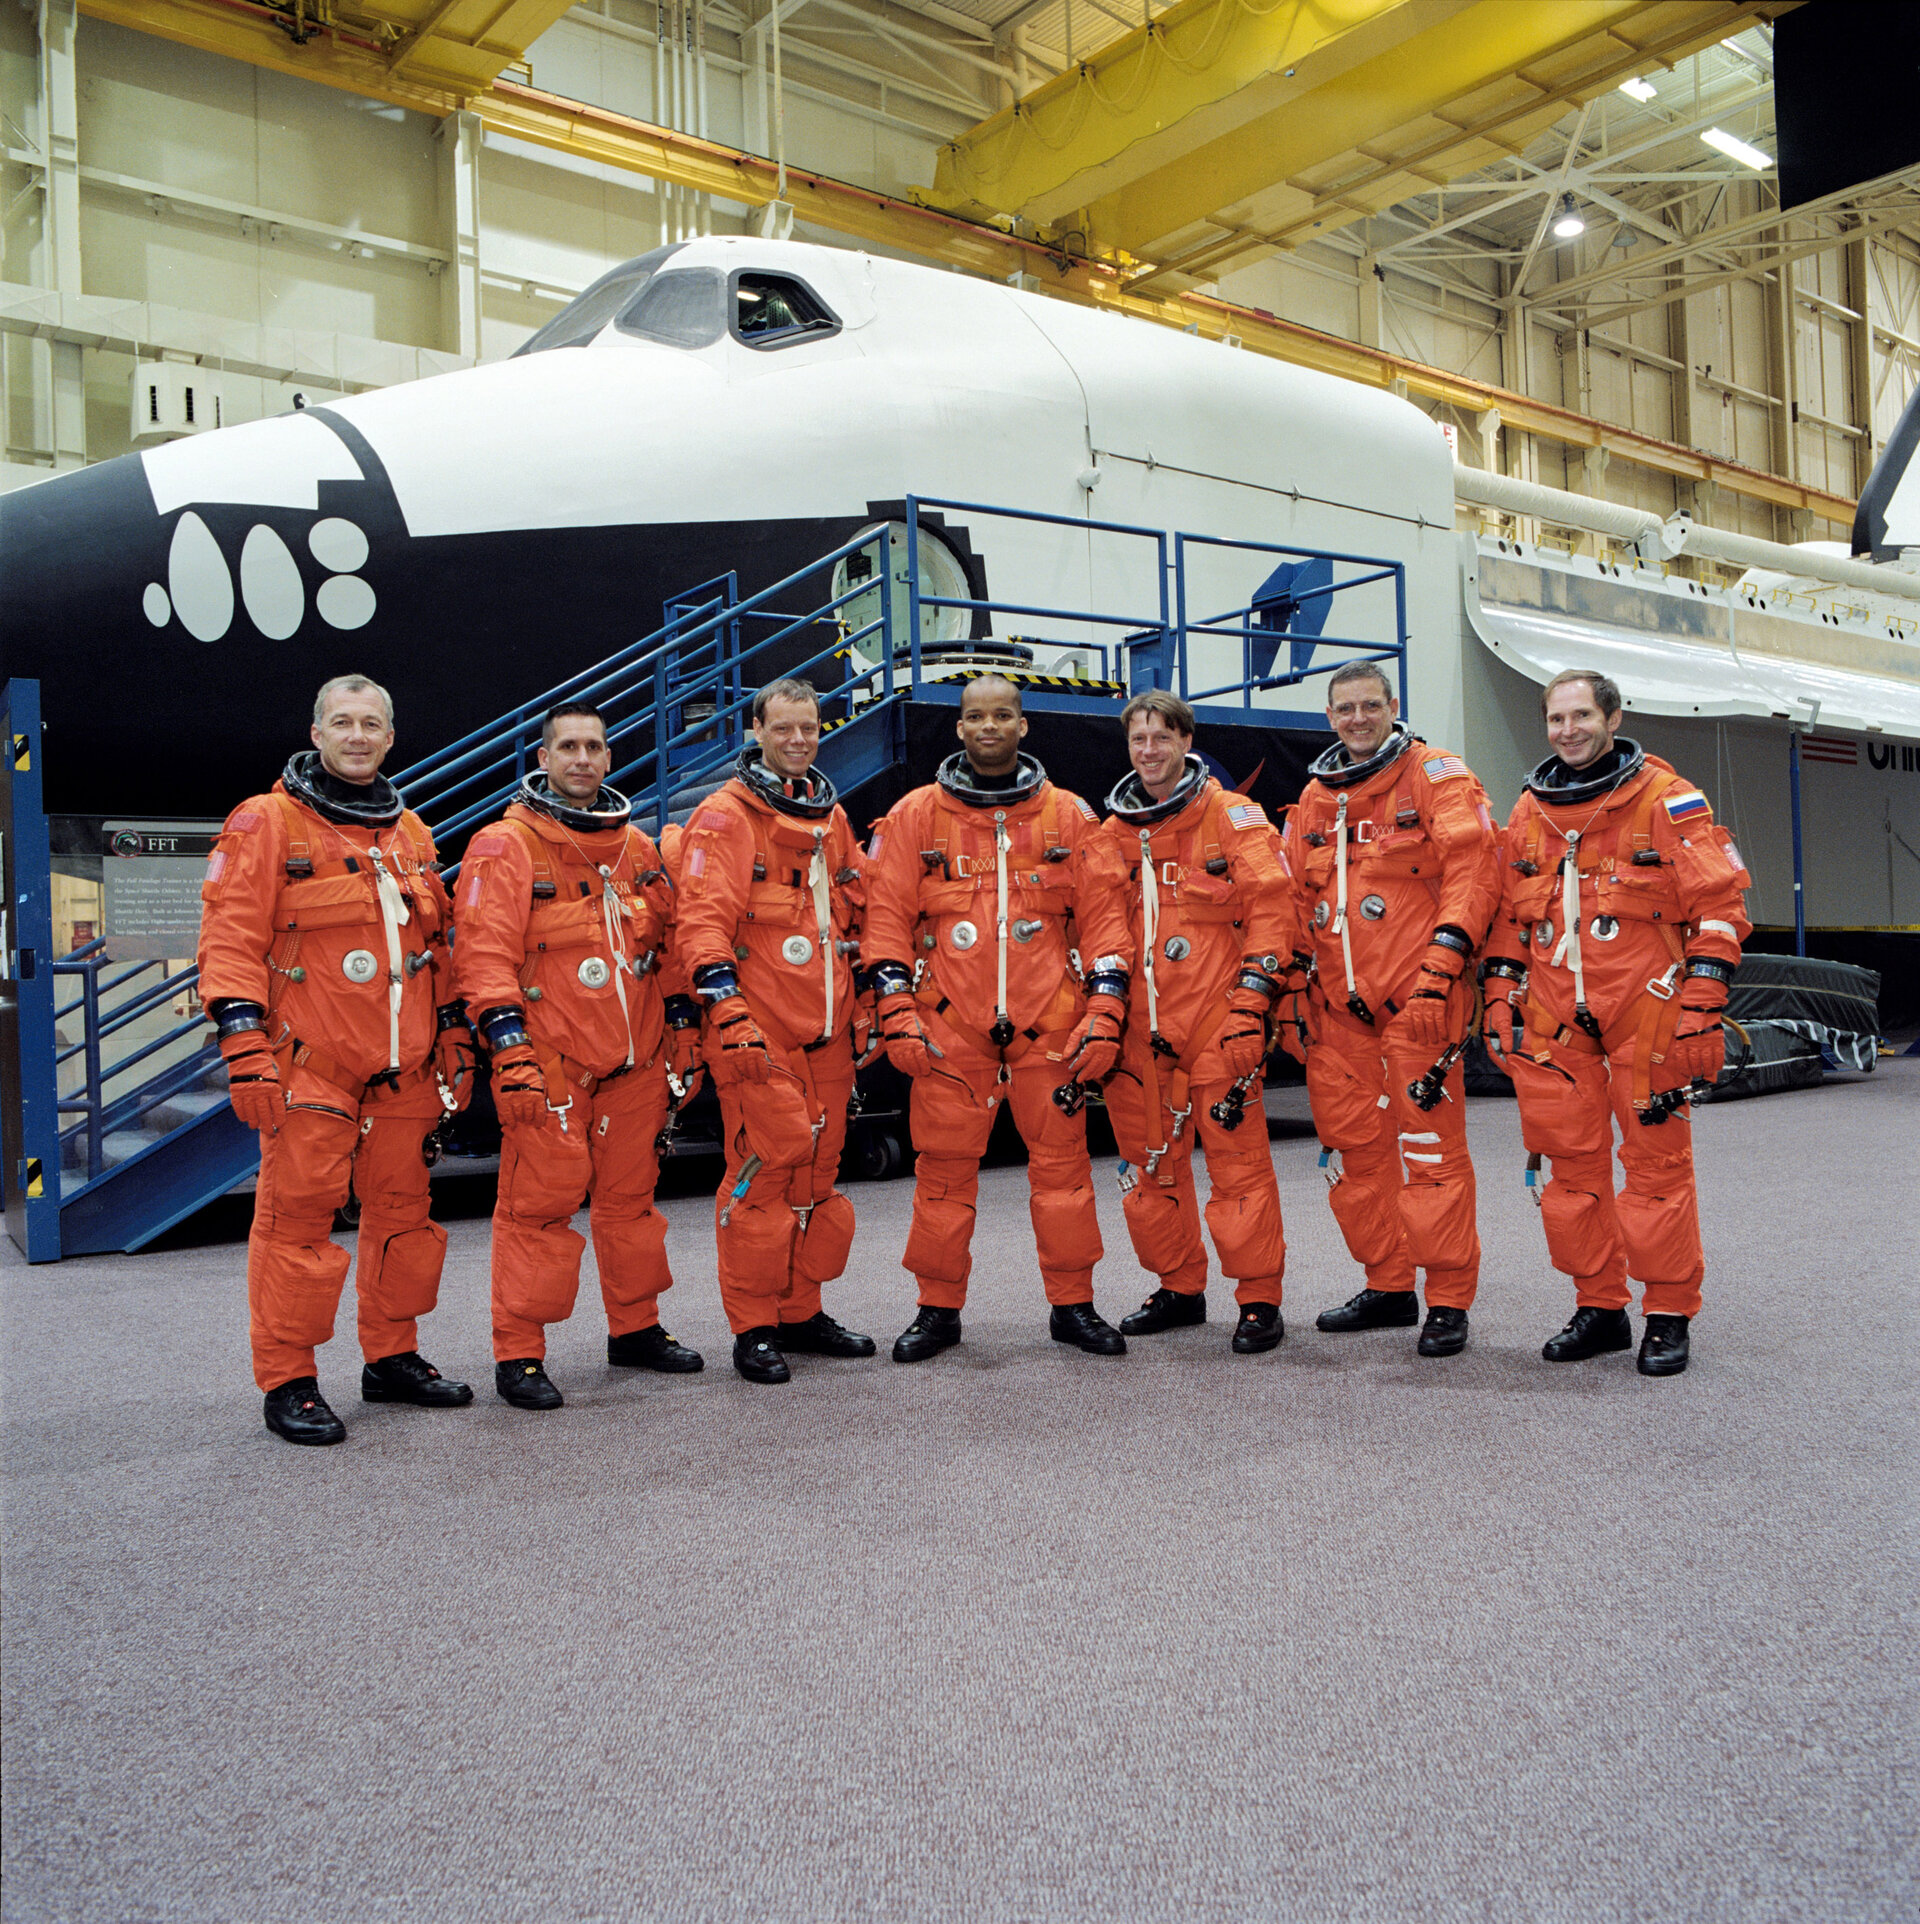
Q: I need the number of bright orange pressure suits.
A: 7